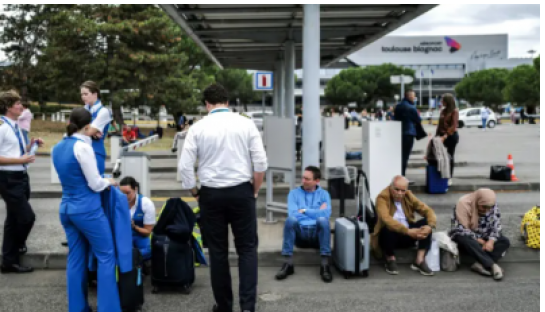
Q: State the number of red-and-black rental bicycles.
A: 0